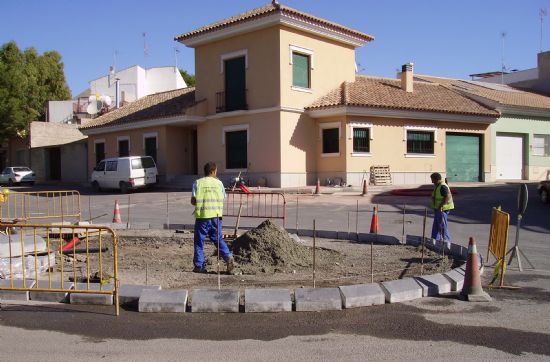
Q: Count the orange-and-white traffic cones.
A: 5